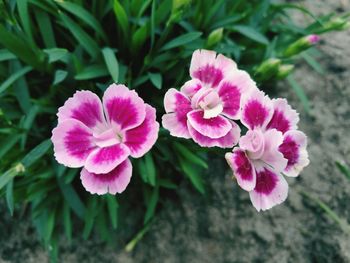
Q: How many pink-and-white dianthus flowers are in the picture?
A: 3